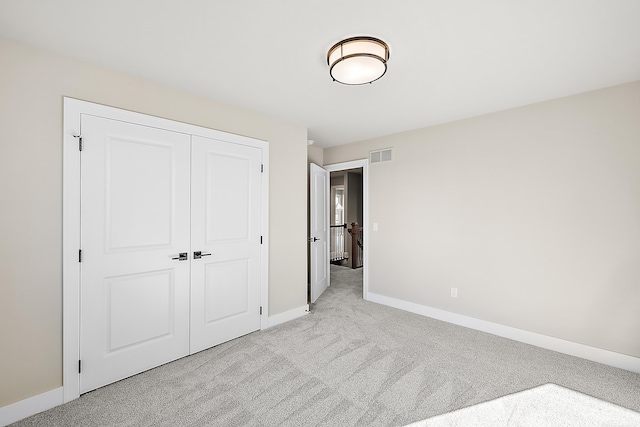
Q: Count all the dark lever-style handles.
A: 3